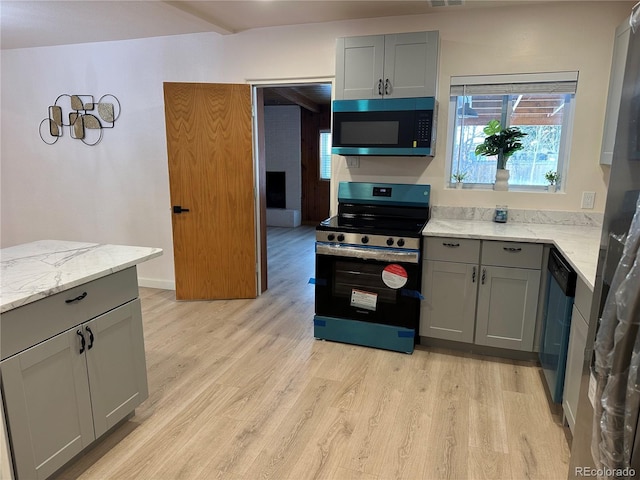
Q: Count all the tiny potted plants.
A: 2